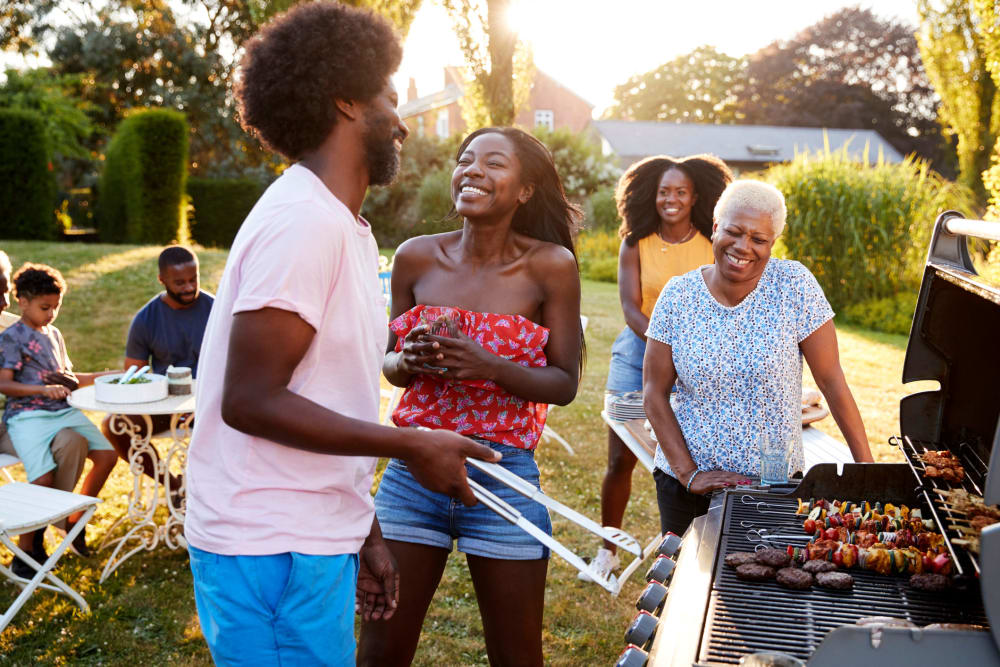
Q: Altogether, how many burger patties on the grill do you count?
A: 7